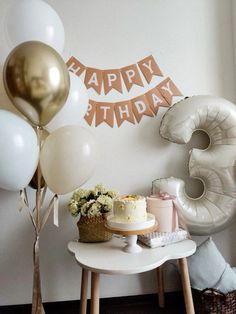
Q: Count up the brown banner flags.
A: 11